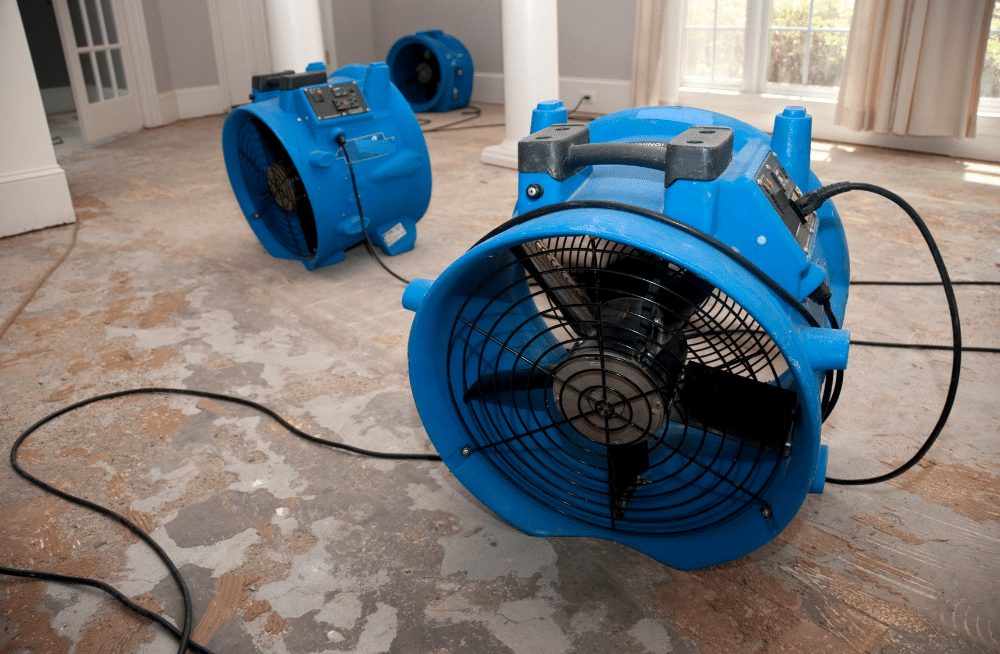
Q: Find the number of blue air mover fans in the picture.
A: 3